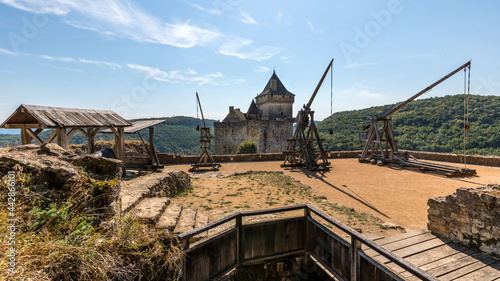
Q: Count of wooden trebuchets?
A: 3